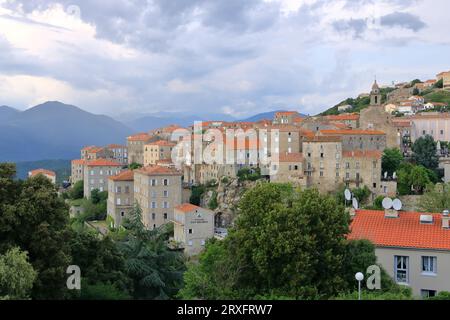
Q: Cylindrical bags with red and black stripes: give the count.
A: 0